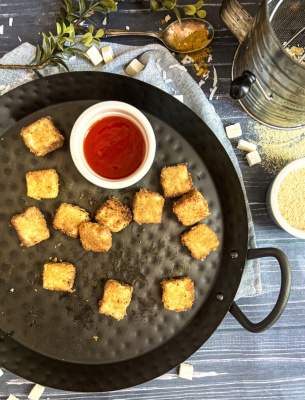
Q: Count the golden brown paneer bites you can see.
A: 13